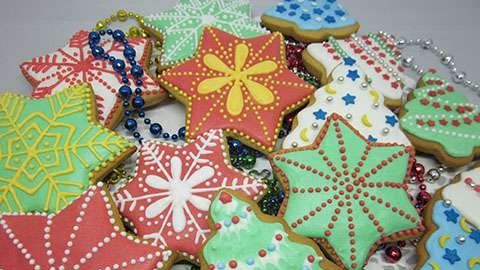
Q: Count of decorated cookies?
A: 14